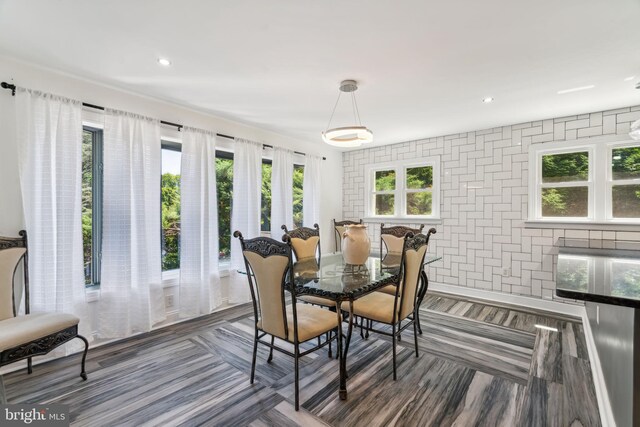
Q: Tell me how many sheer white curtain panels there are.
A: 6